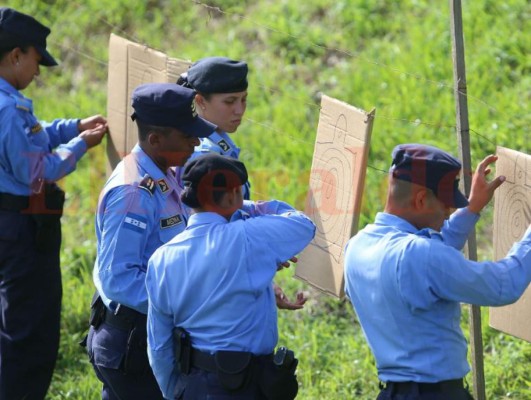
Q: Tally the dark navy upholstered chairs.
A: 0